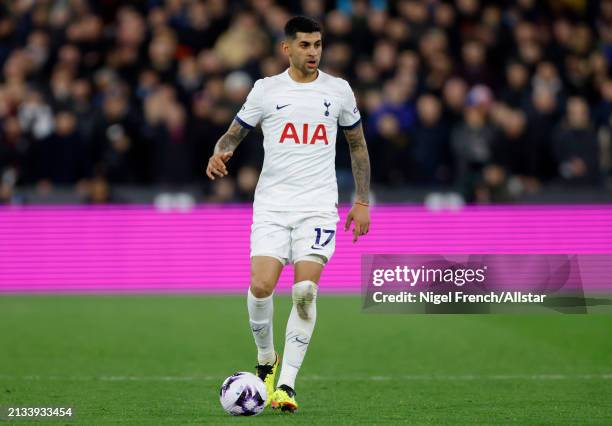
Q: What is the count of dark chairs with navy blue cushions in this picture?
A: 0